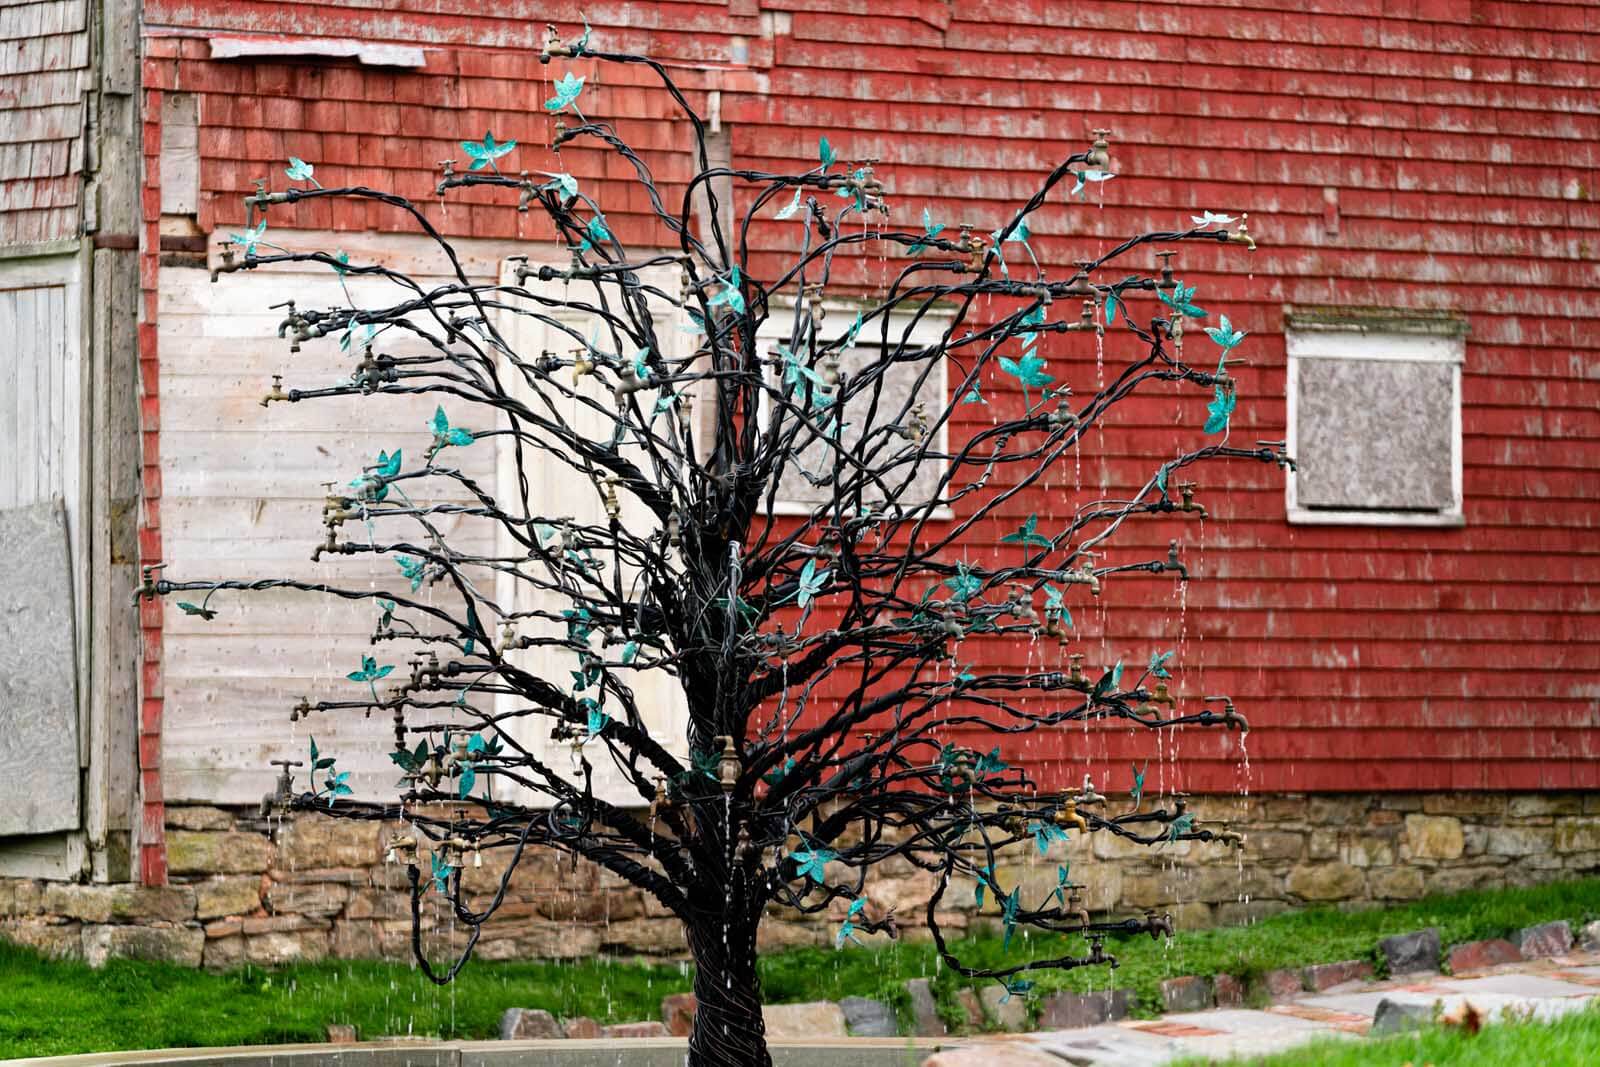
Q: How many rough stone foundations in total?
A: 1